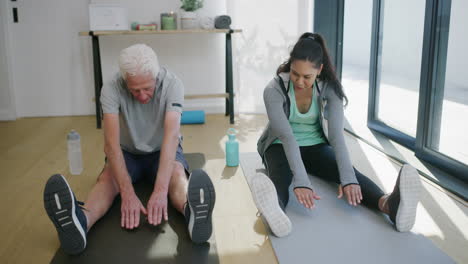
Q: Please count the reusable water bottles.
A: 2